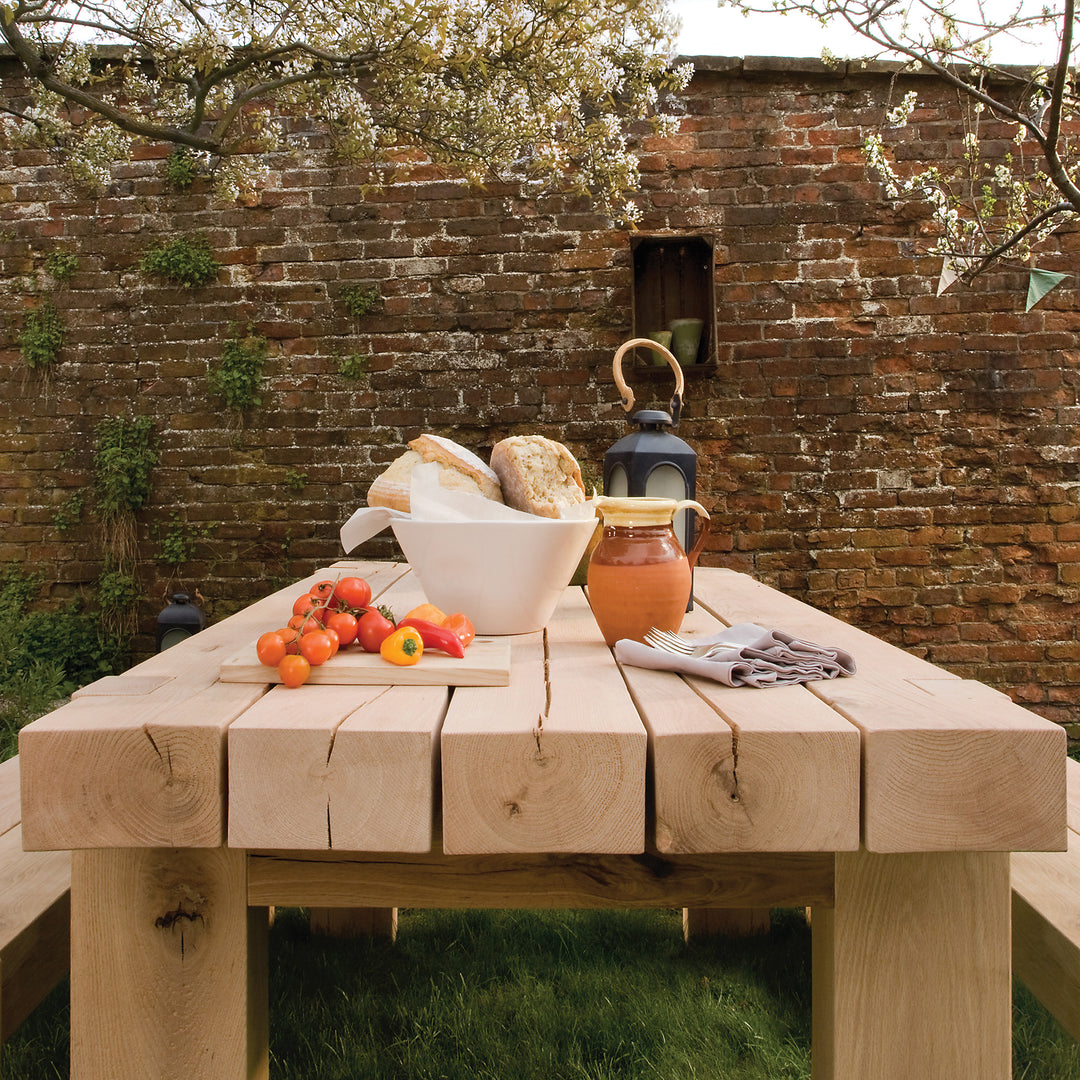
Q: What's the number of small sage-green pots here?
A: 2